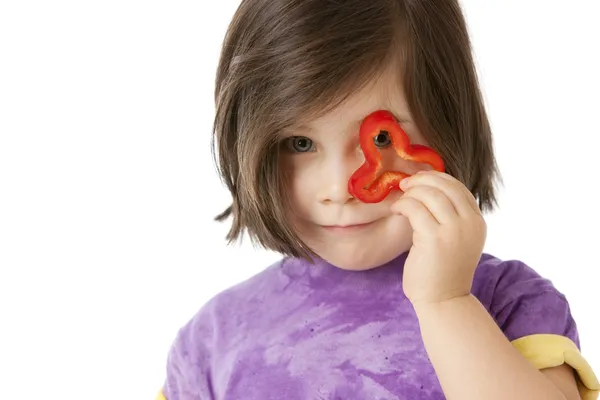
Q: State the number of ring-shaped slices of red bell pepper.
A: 1